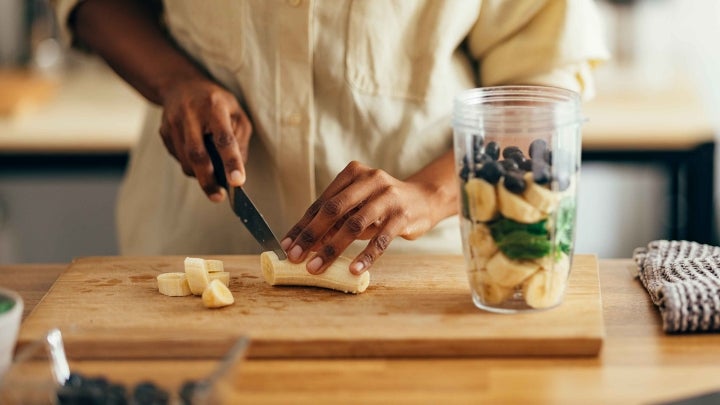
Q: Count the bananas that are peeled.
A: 1